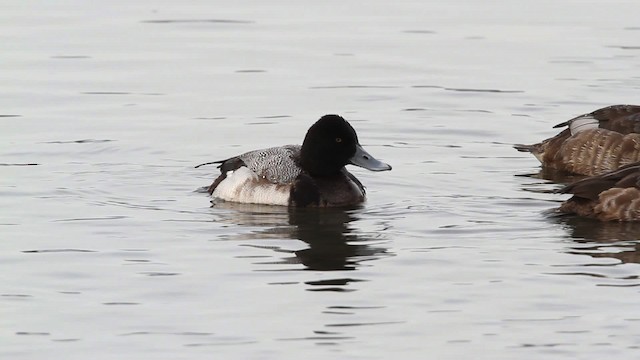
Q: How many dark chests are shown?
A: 1